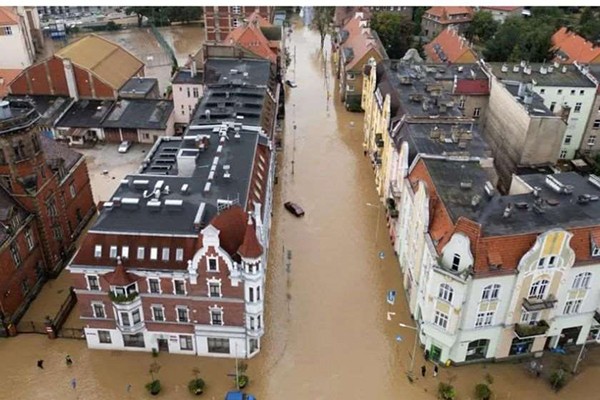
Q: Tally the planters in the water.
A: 6